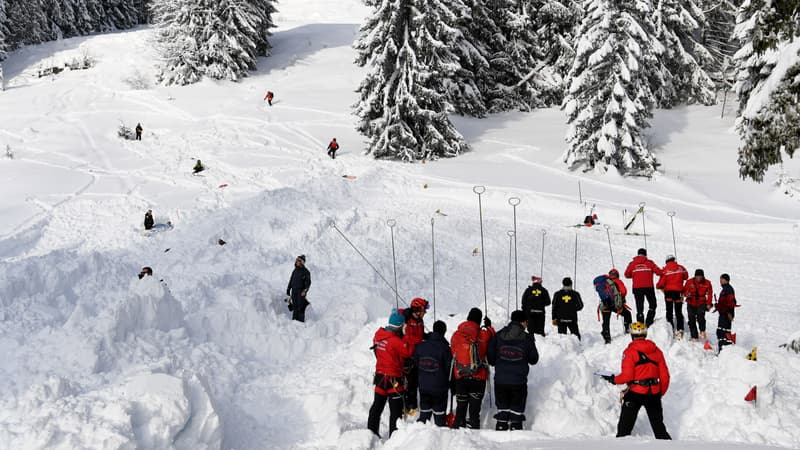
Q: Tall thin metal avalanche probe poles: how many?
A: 11